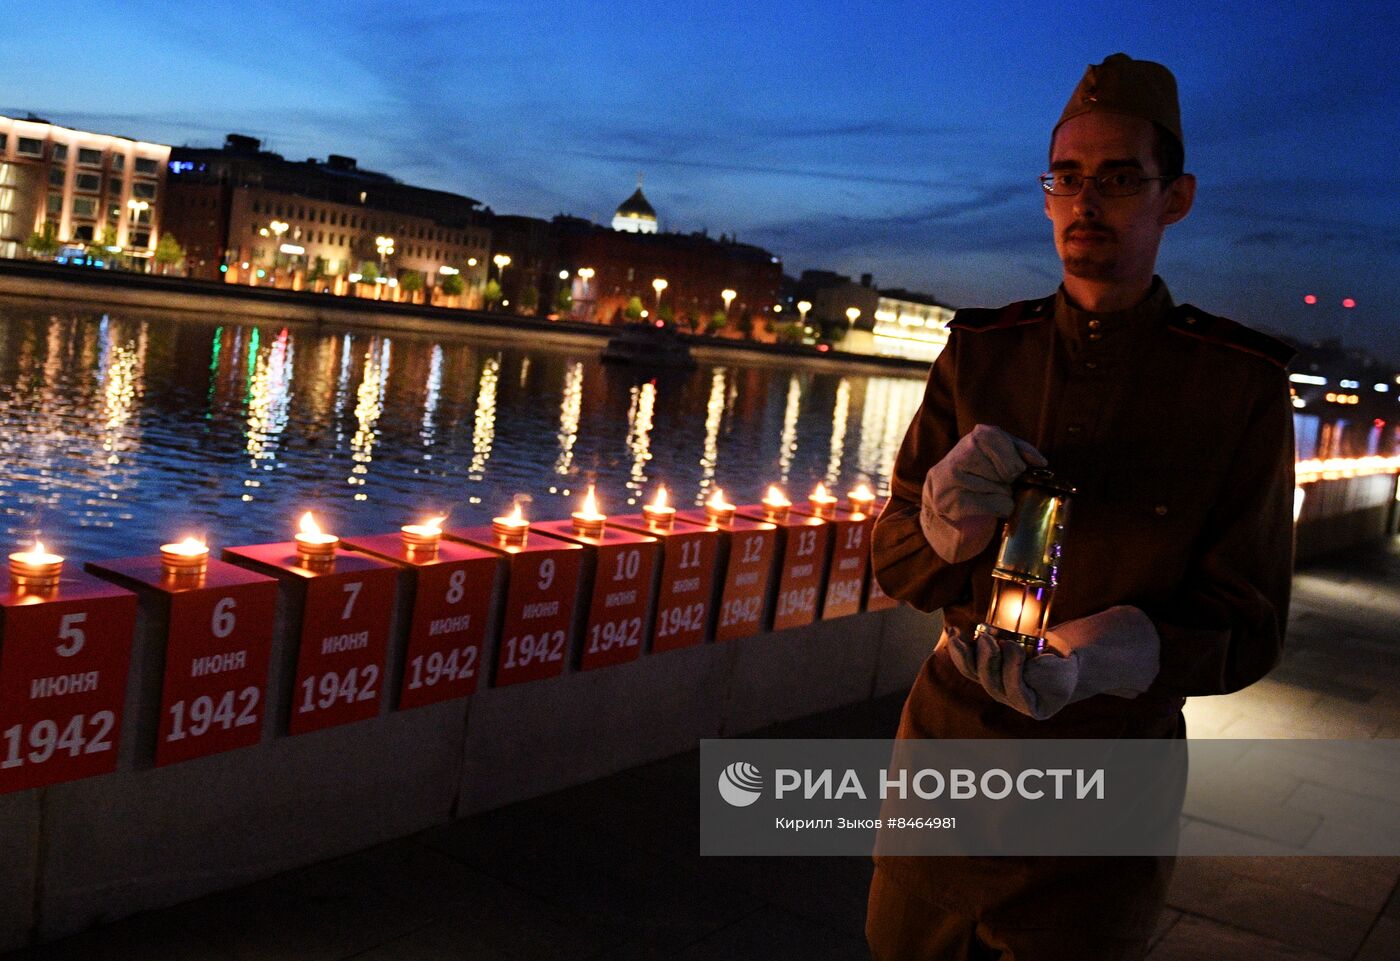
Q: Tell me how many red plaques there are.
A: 11